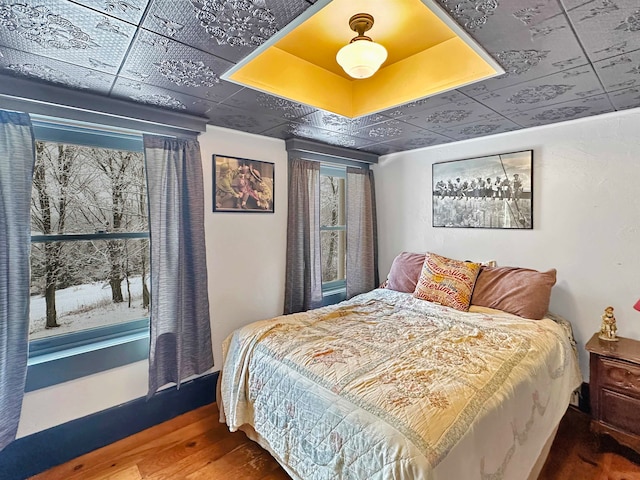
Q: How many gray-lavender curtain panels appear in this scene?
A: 4